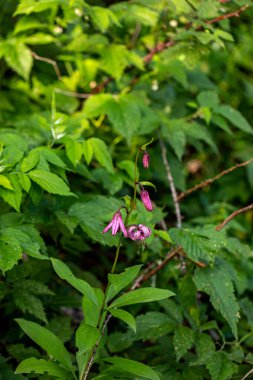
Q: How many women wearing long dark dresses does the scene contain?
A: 0